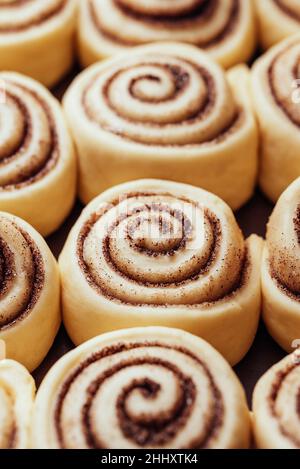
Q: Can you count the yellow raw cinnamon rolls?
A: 12